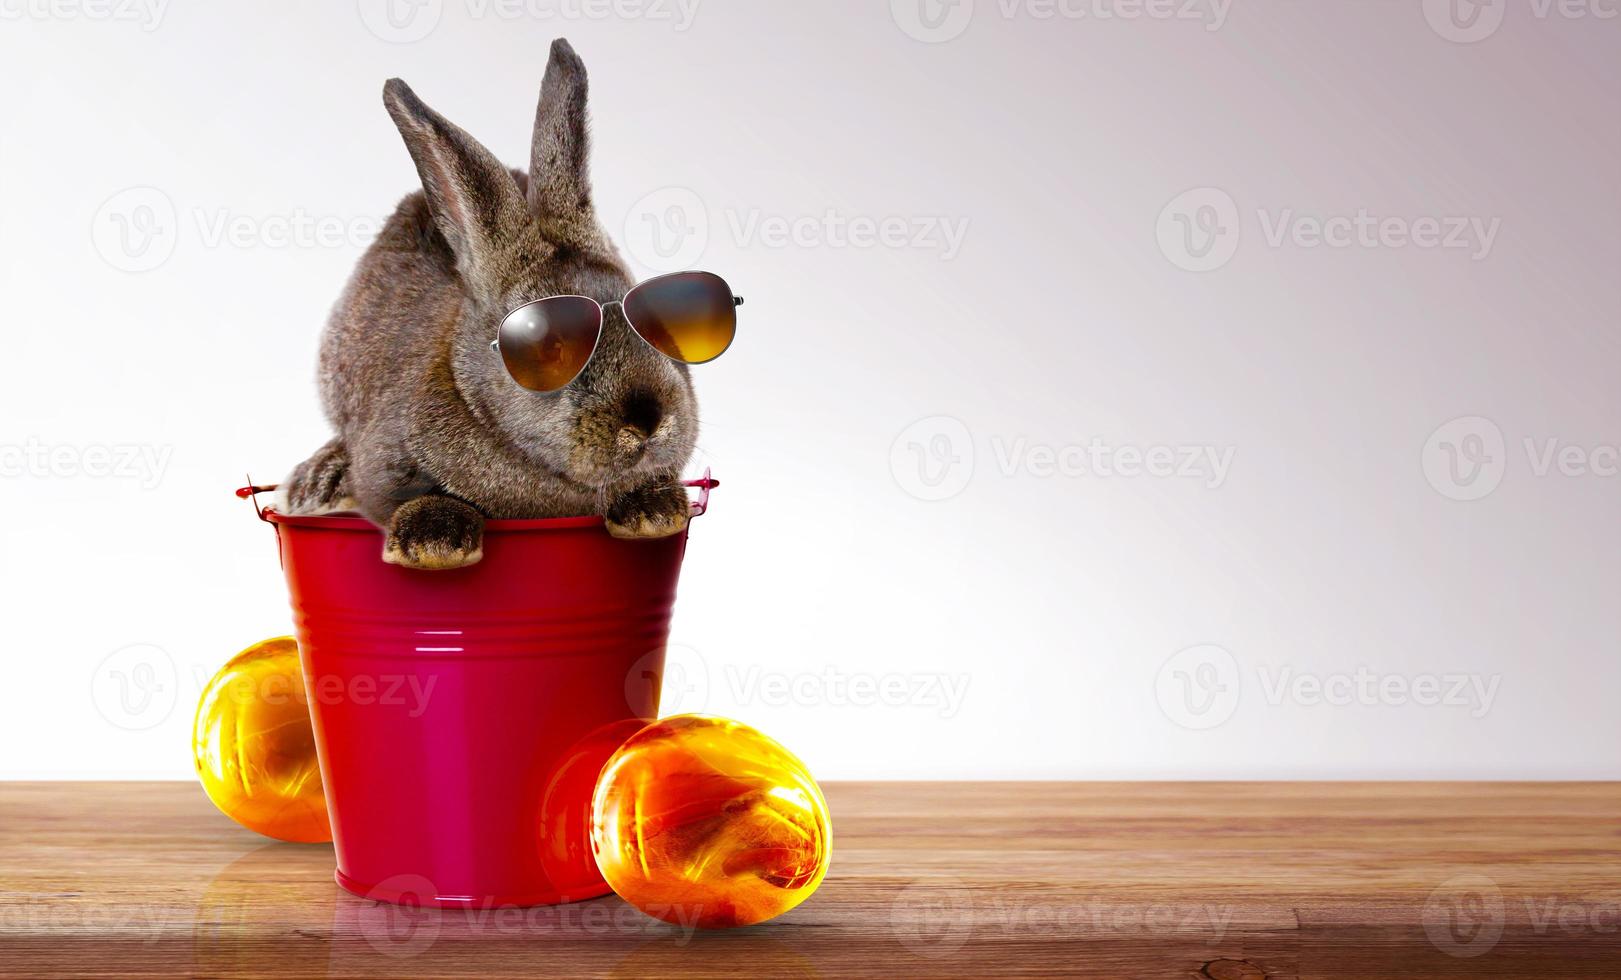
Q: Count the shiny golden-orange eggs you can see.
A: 2